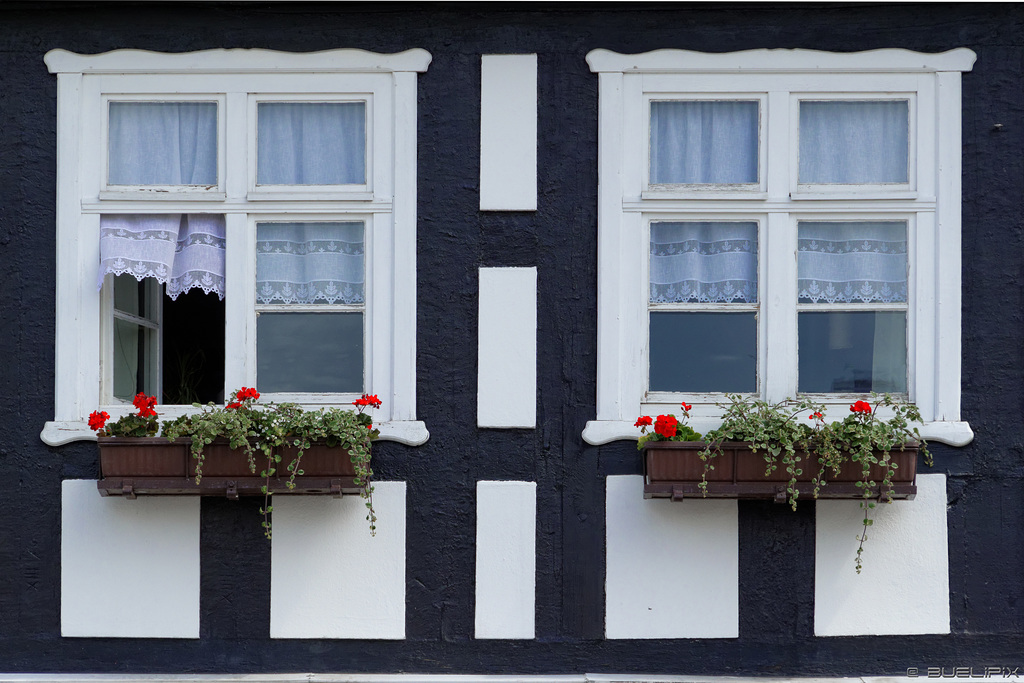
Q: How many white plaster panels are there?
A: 7